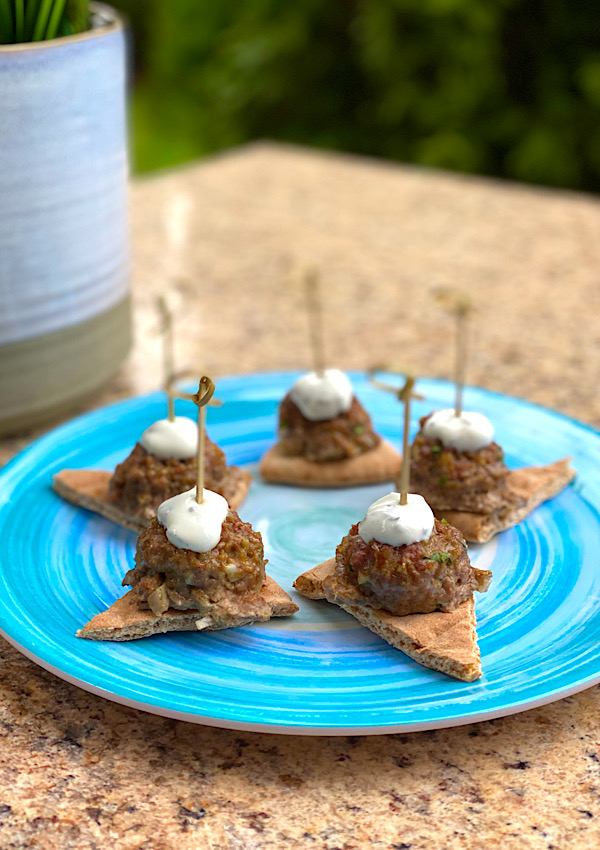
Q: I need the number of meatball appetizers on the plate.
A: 5